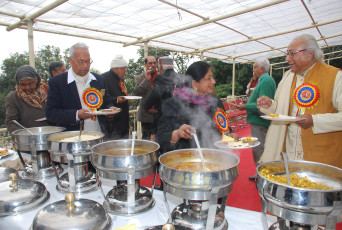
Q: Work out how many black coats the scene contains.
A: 3